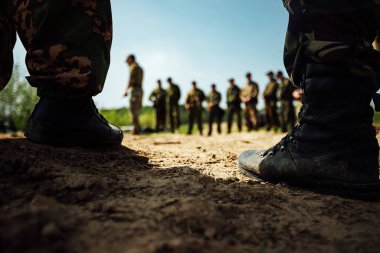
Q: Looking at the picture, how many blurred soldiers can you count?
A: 9